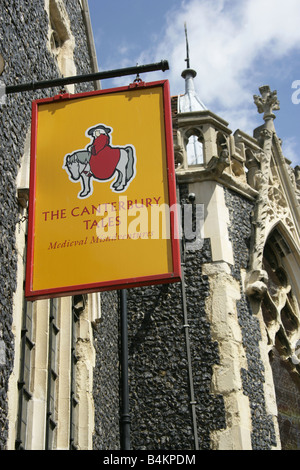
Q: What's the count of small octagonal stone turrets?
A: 1